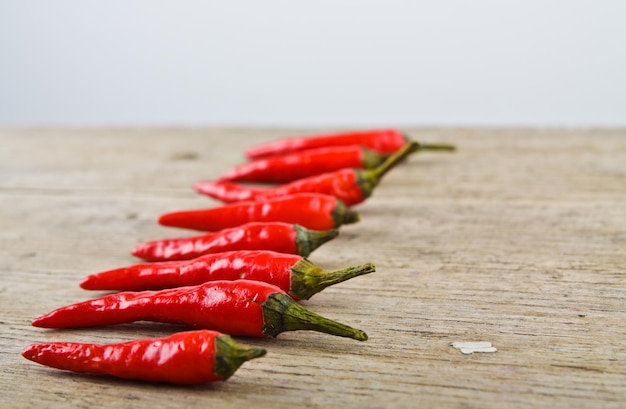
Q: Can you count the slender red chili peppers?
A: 8